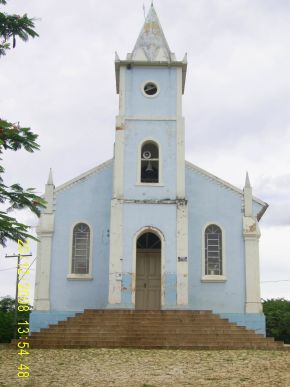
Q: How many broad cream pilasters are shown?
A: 4